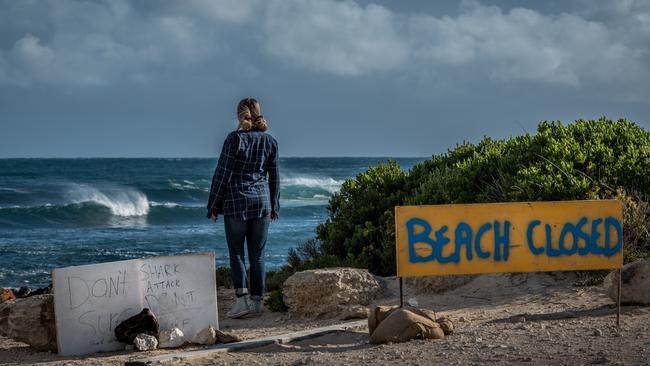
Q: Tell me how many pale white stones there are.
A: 3